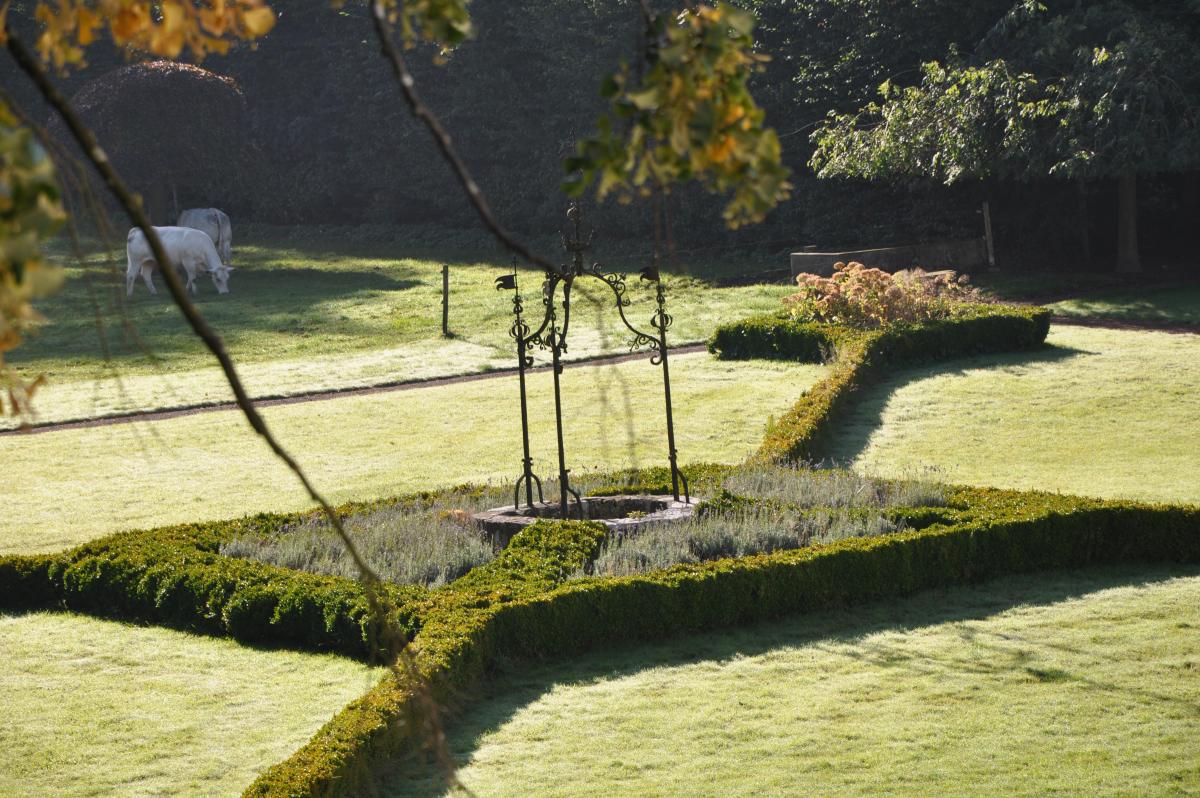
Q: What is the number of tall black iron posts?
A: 3